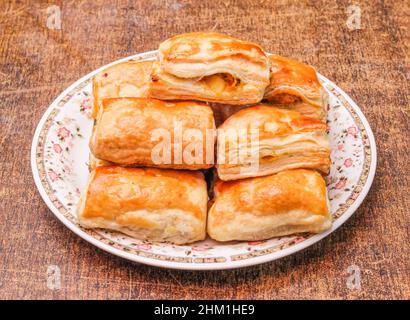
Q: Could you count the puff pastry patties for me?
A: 7